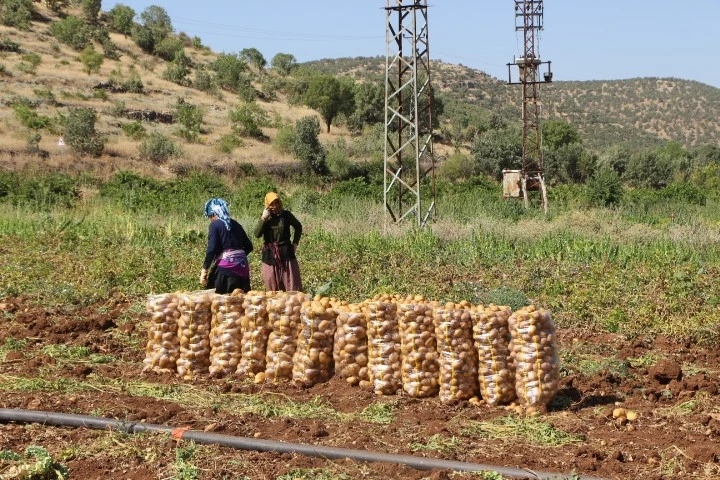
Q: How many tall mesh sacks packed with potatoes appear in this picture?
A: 12